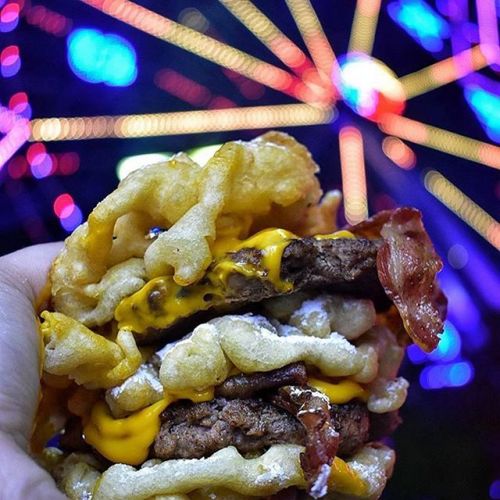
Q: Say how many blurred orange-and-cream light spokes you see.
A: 9